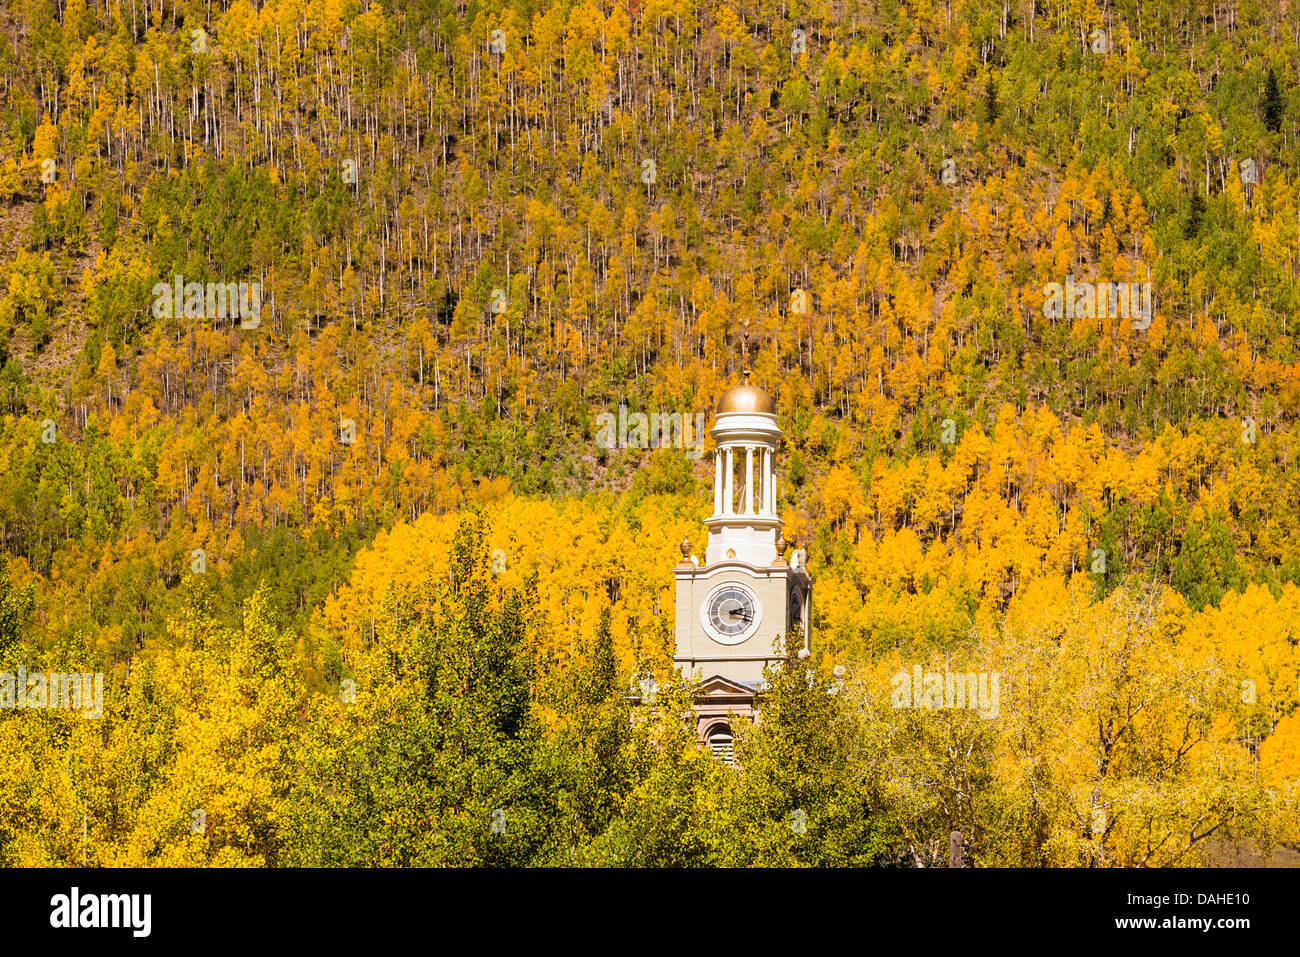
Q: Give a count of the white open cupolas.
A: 1